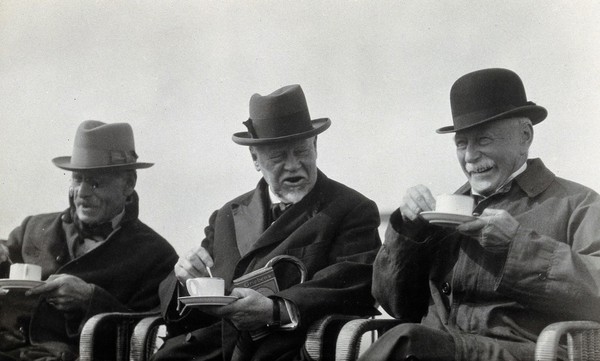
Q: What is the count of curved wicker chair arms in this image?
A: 5